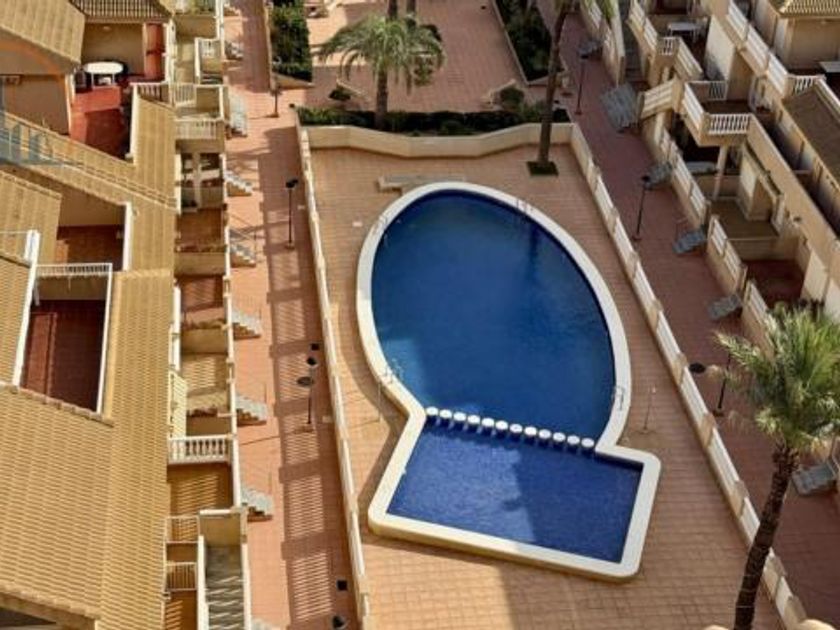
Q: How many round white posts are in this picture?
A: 12